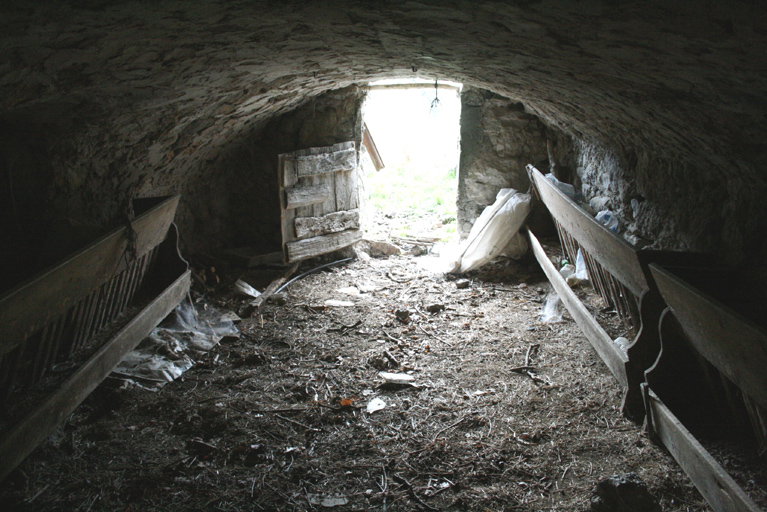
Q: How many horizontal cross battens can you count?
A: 4